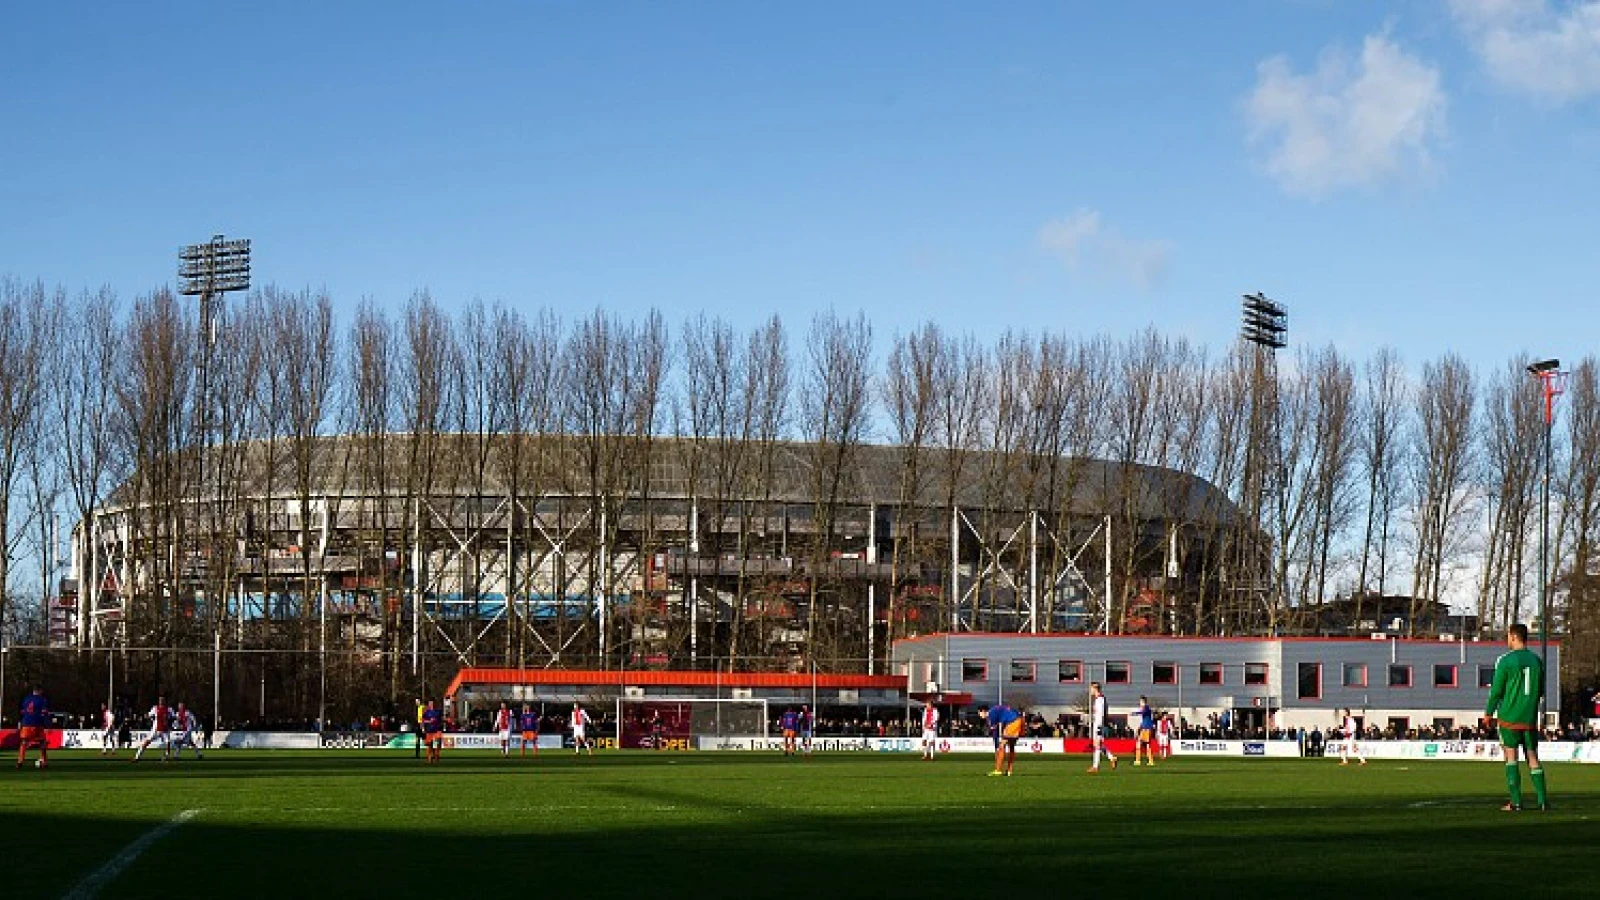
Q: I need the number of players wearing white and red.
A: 10